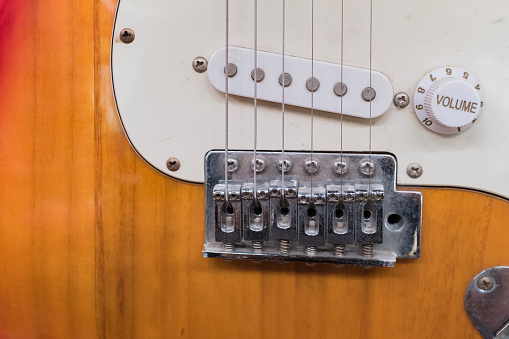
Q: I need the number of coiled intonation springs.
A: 6